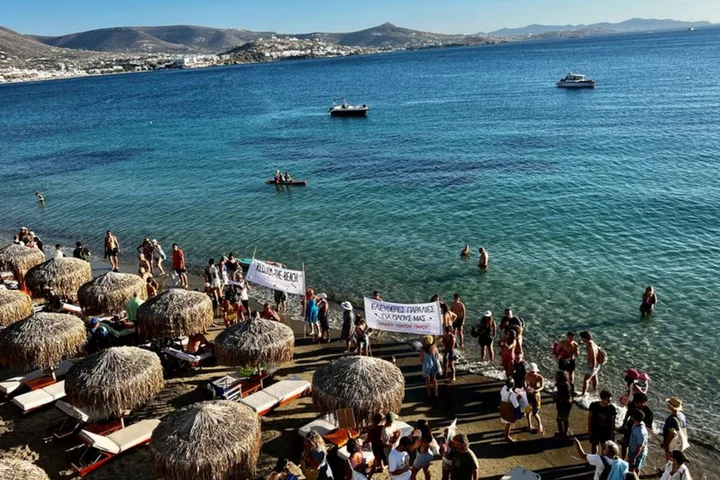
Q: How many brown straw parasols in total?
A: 11